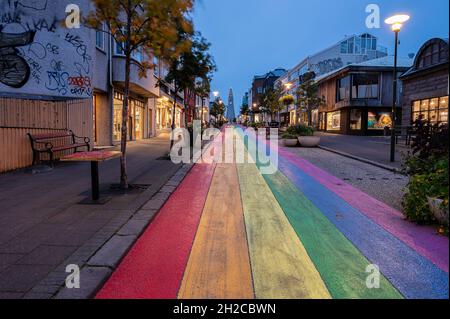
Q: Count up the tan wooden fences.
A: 1